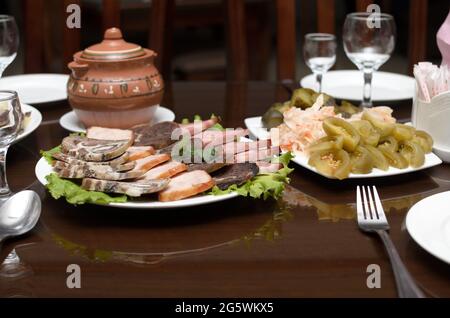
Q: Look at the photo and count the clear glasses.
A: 4